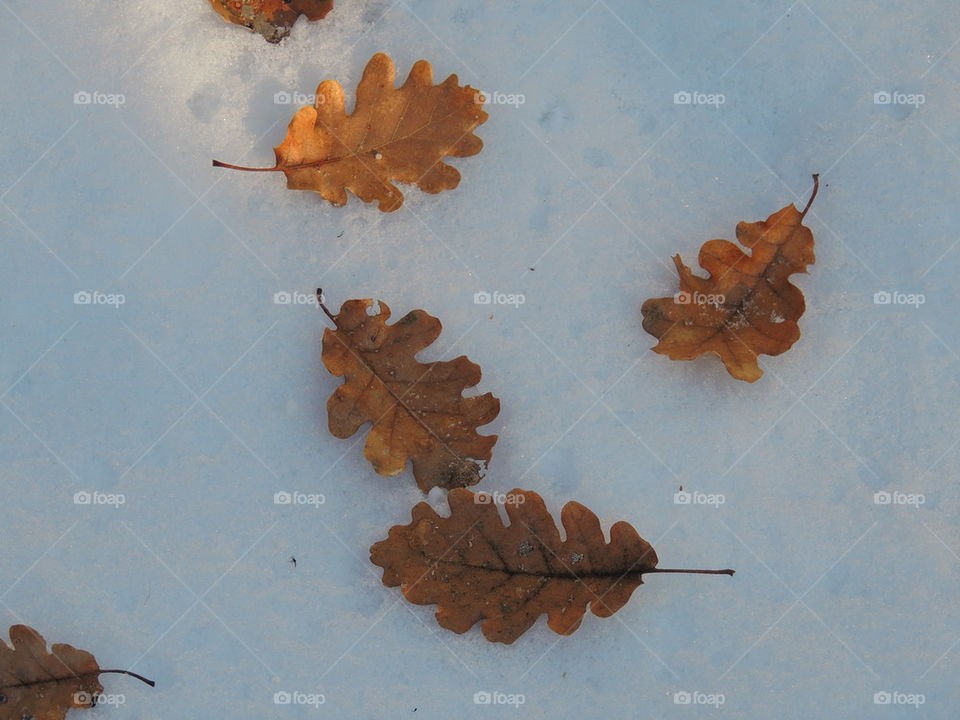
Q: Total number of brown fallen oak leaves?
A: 6